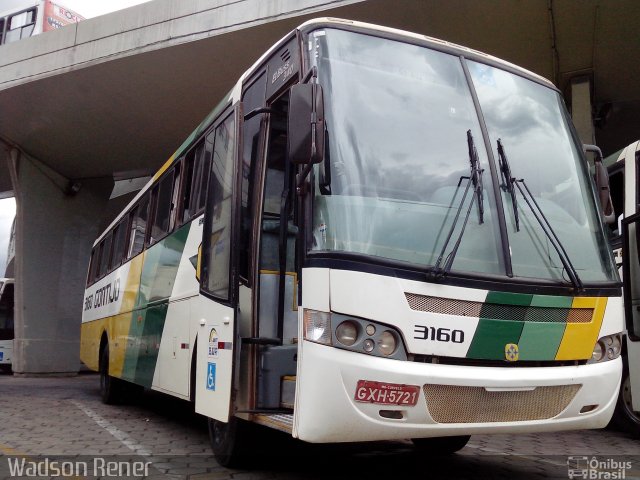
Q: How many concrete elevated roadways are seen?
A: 1